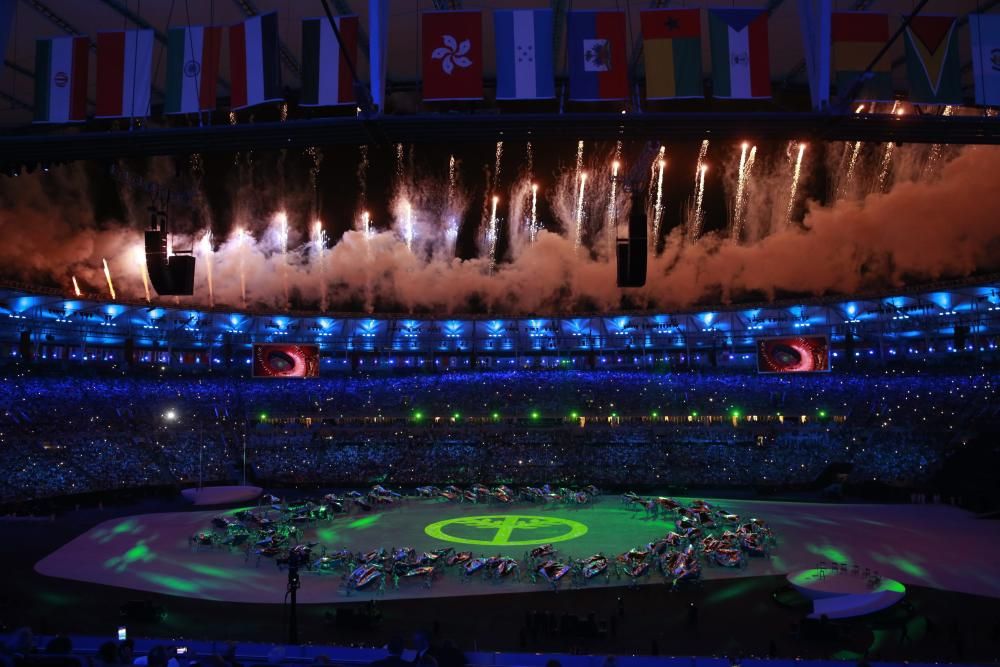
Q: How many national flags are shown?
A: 13